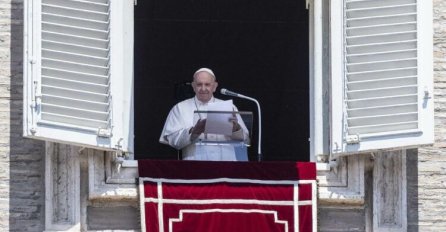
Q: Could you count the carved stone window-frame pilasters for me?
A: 2